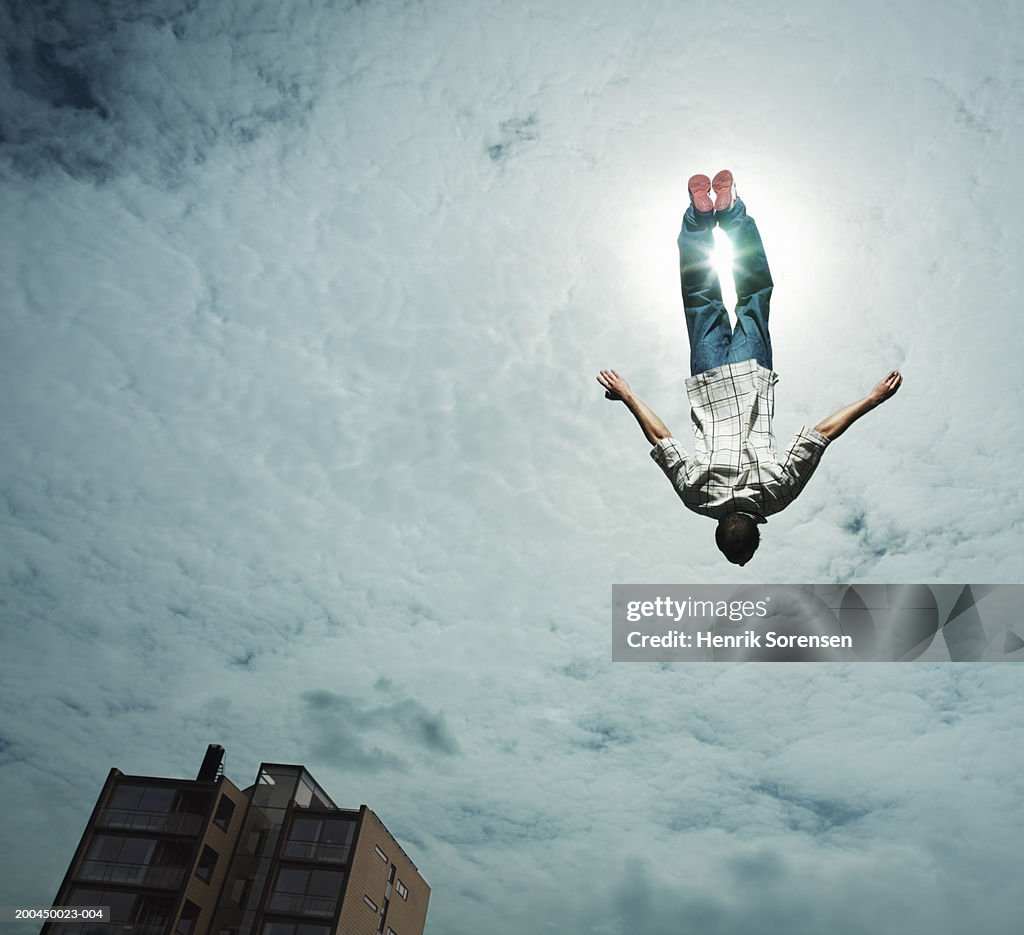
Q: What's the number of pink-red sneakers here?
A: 2